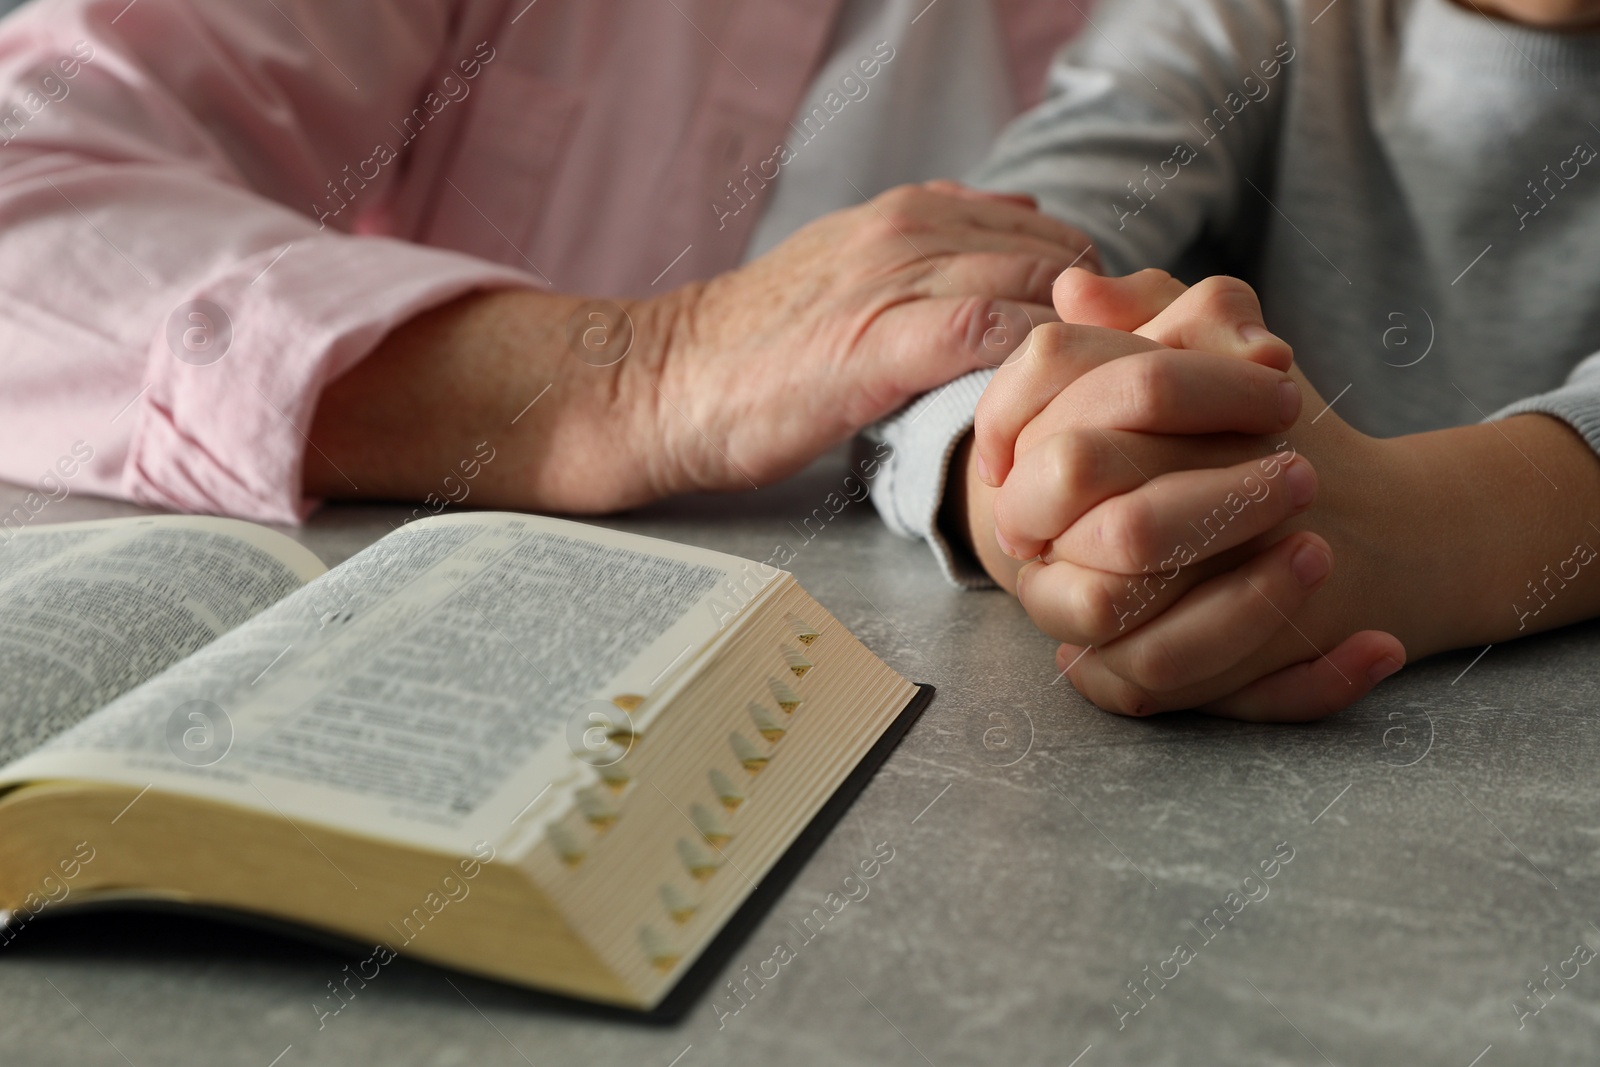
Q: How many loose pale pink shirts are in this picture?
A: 1